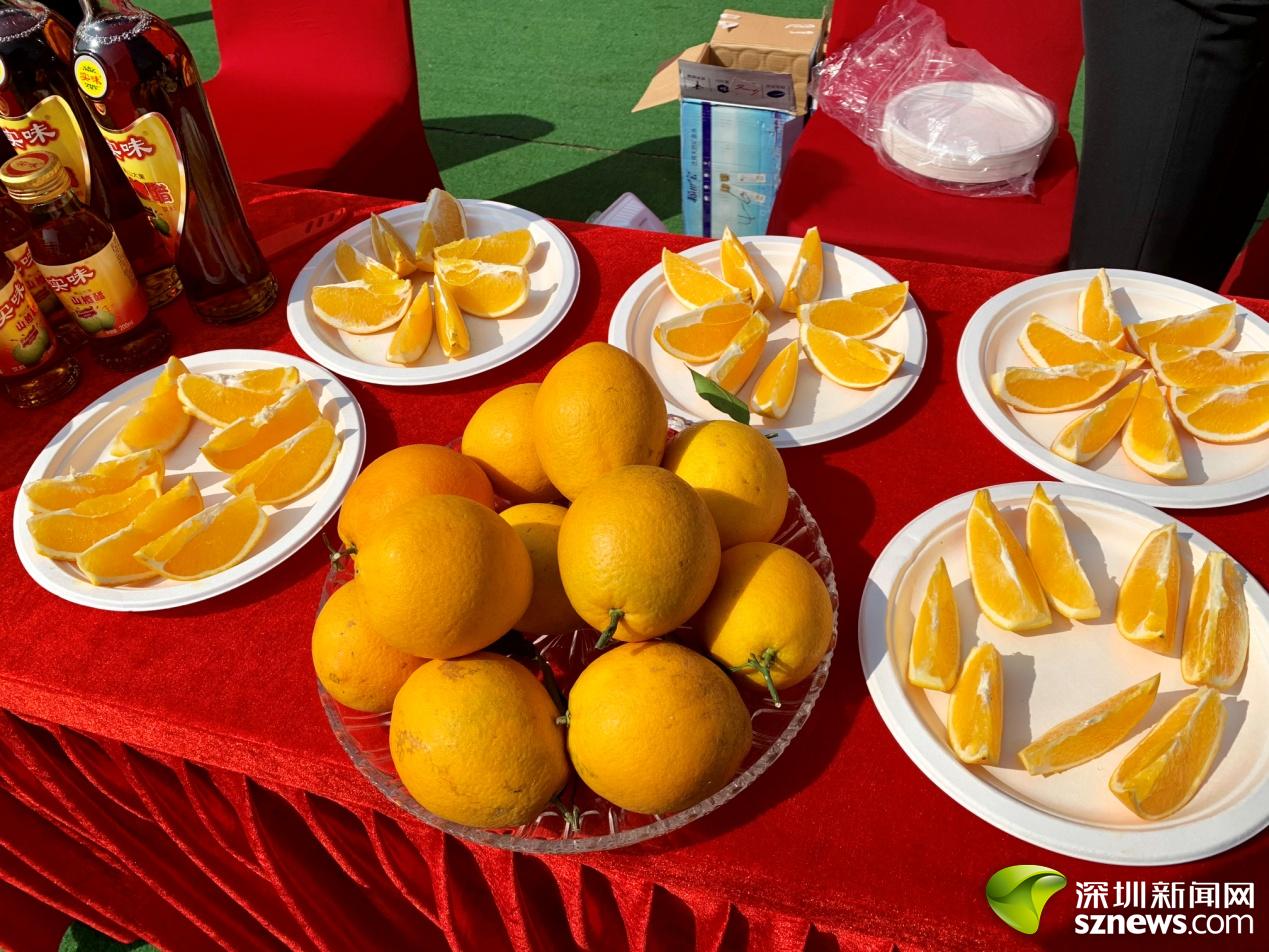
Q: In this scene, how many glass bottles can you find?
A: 5